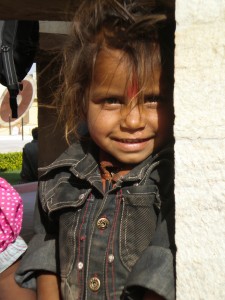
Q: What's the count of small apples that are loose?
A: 0